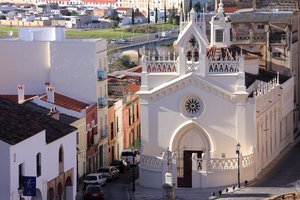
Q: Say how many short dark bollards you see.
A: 5